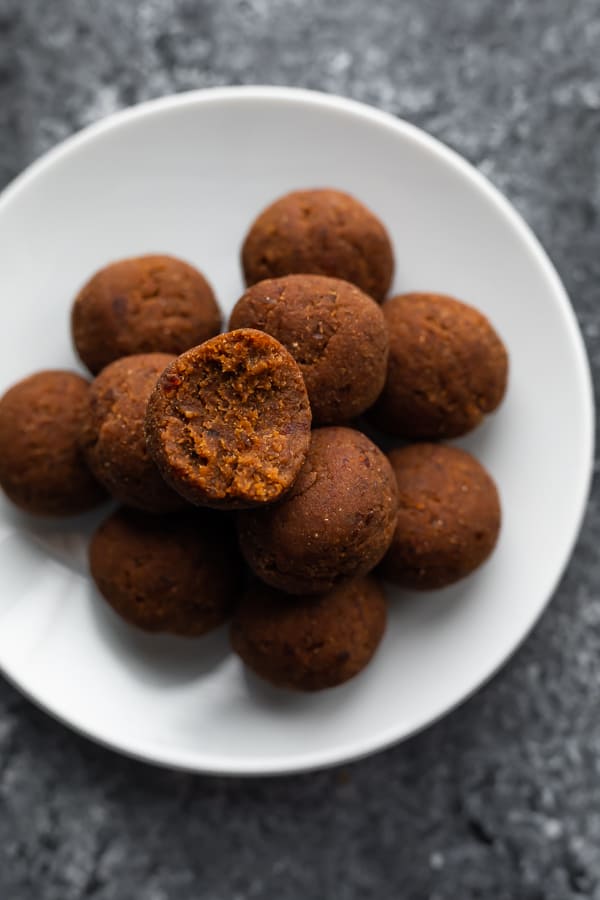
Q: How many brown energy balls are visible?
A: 11